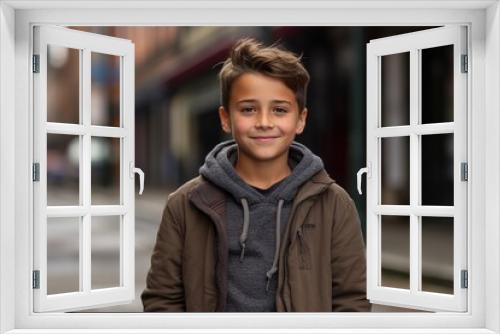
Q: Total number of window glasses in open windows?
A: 12